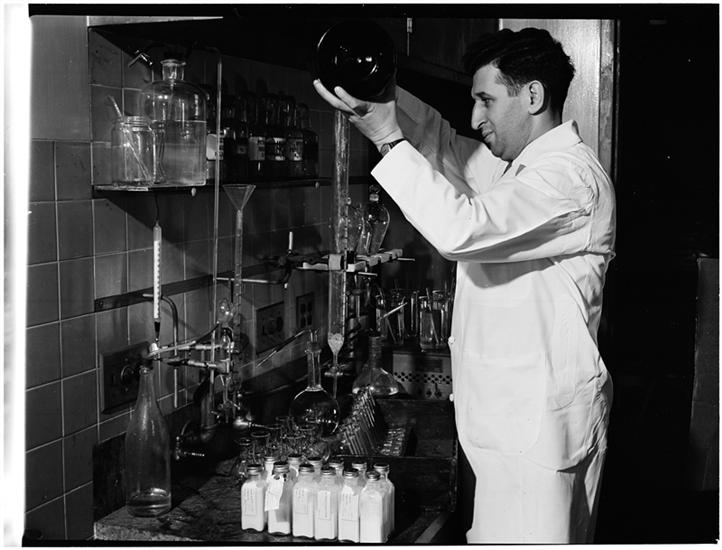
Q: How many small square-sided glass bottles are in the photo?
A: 12